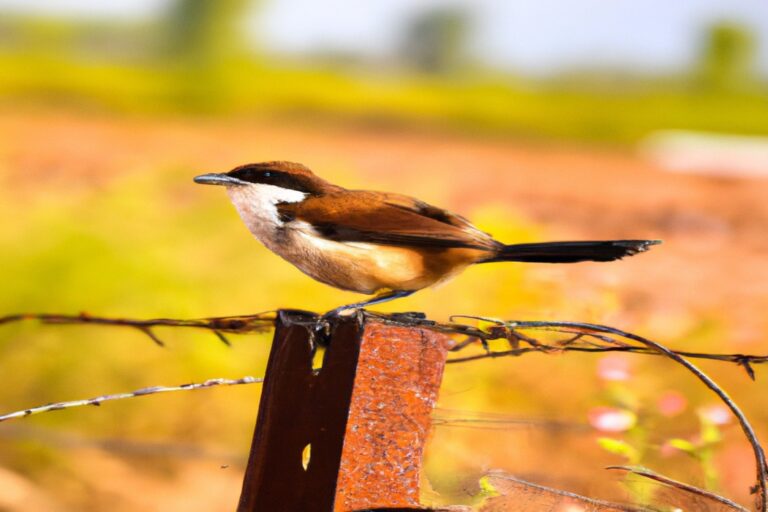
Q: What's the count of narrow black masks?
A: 1